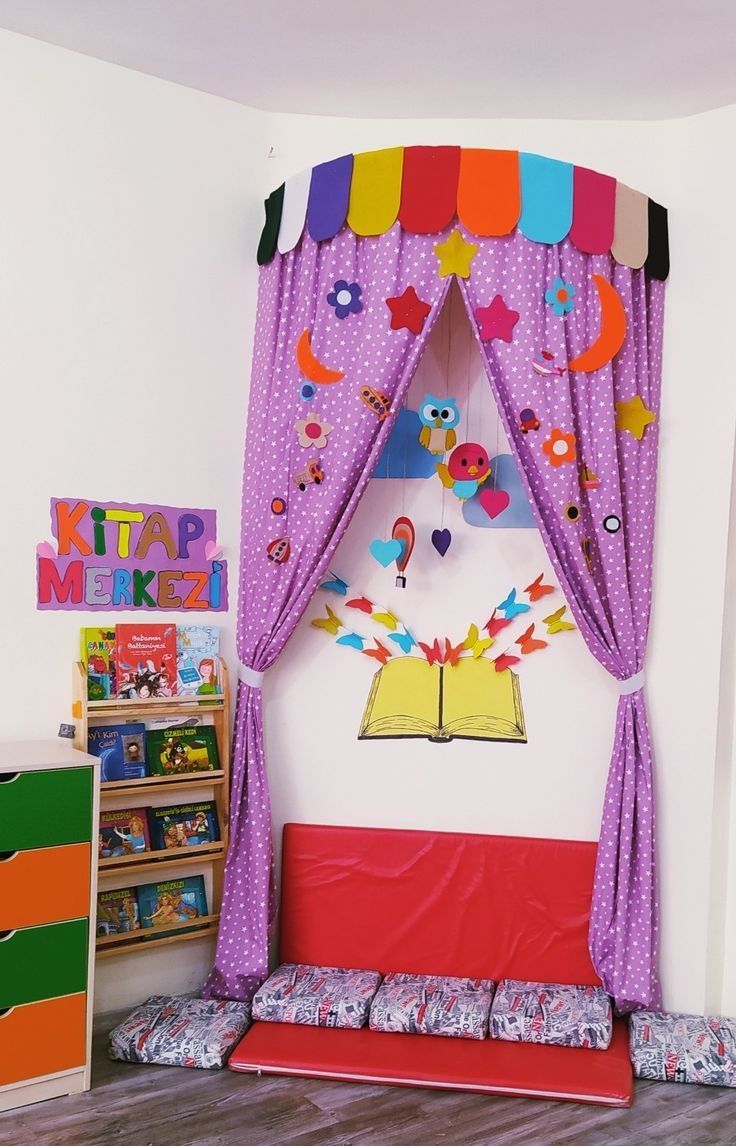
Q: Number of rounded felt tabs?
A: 10